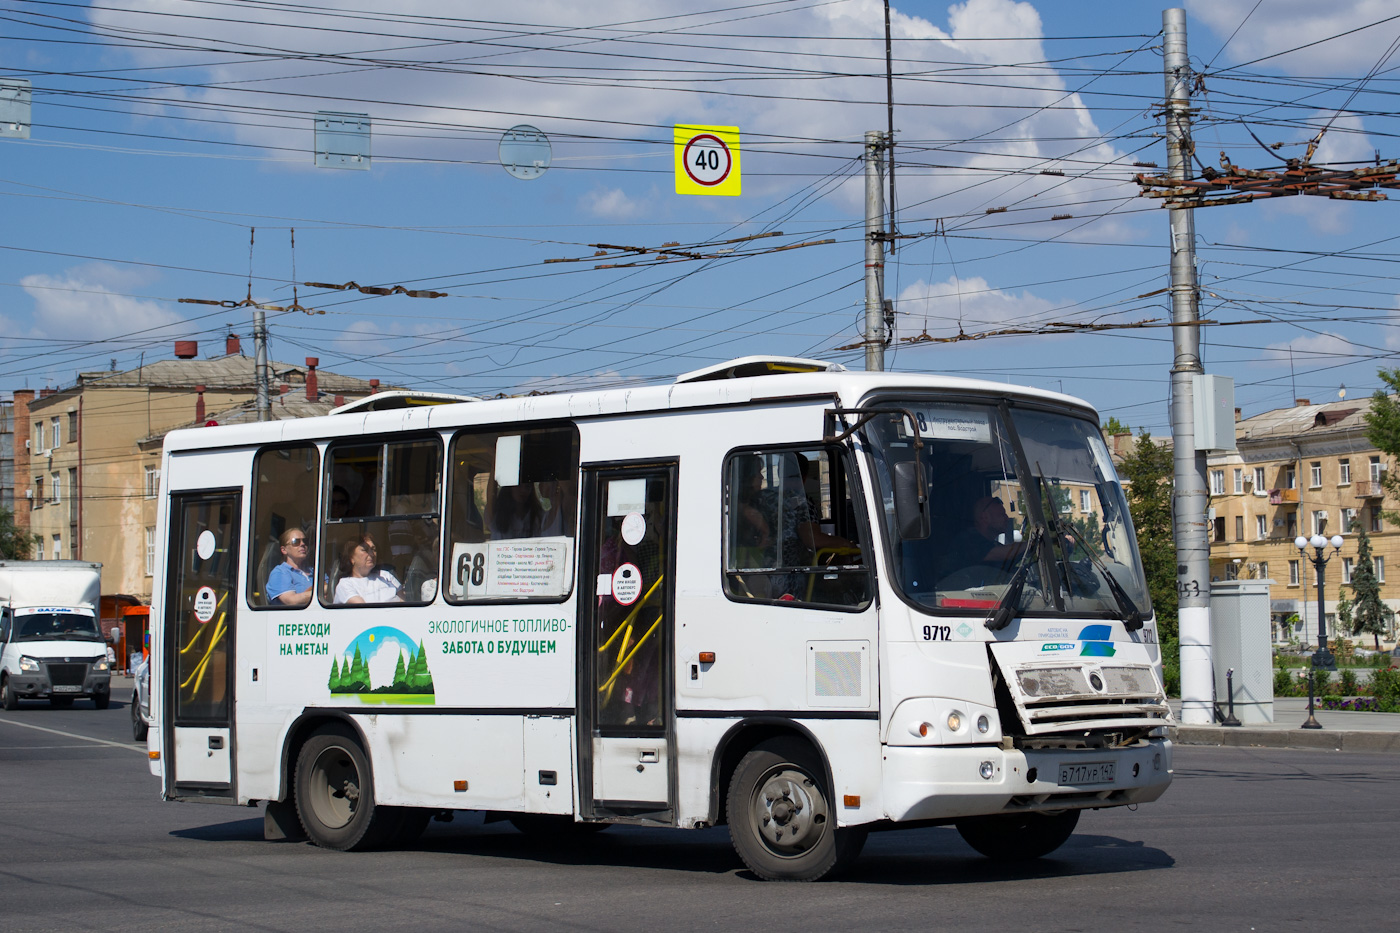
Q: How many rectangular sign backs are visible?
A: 2